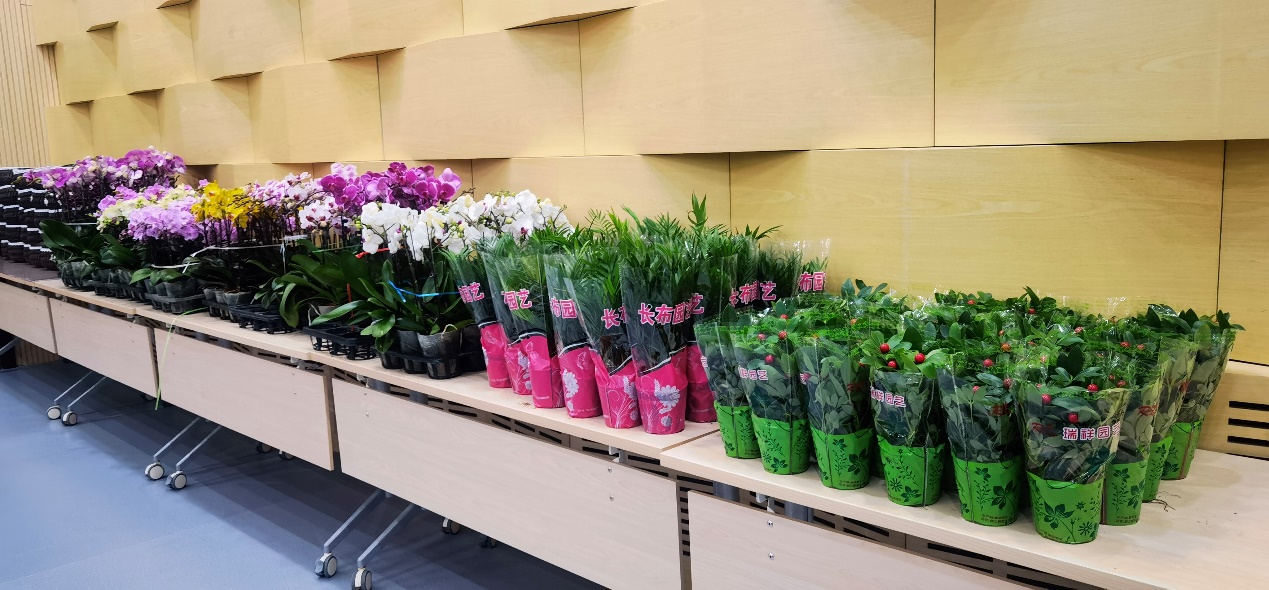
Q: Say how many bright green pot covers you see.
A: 9